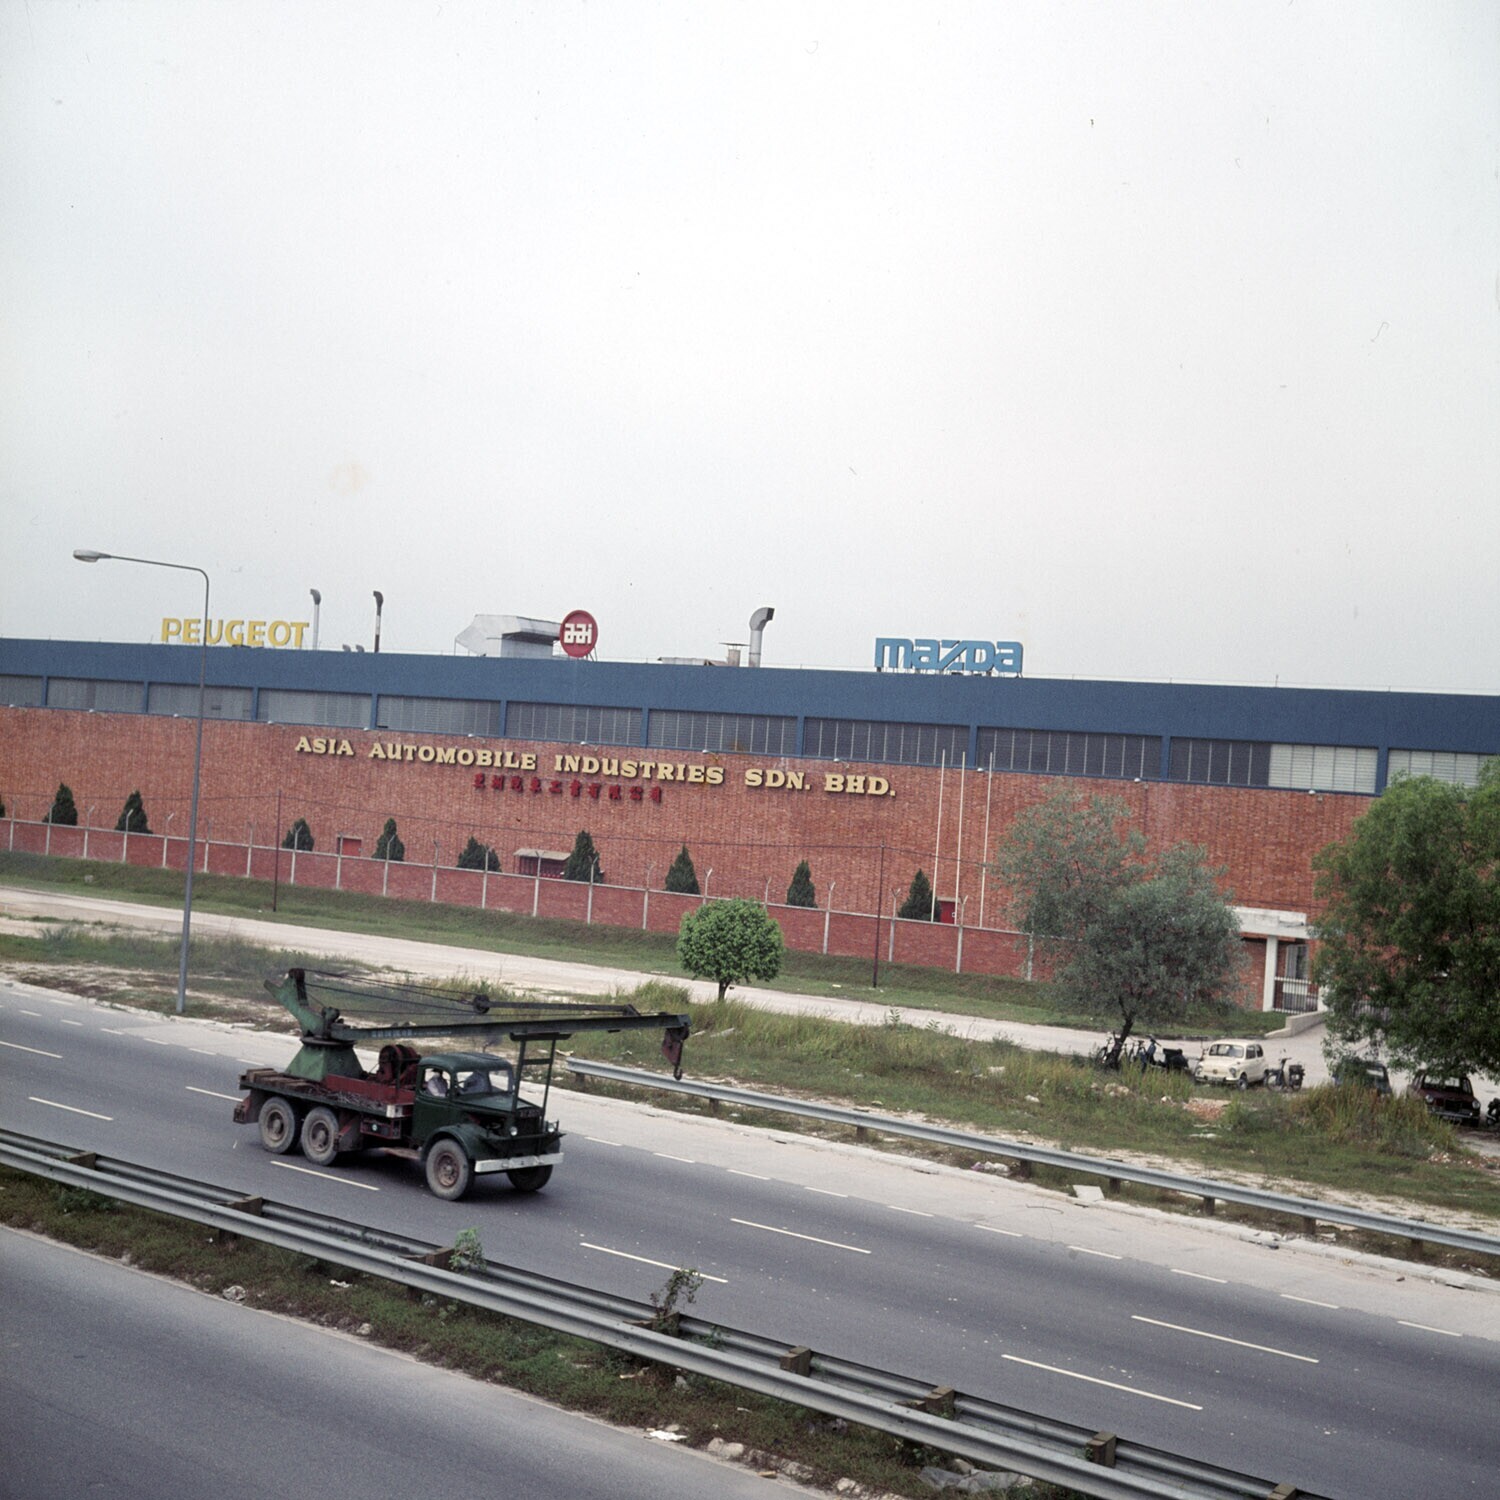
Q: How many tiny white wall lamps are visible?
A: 12